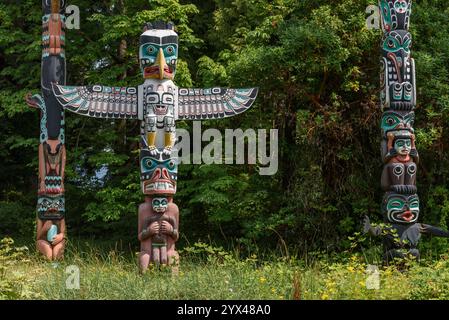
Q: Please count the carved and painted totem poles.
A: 3